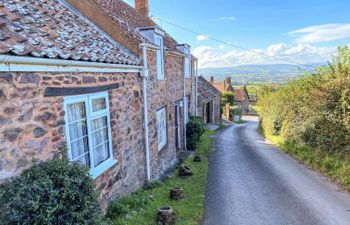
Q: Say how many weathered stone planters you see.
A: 4